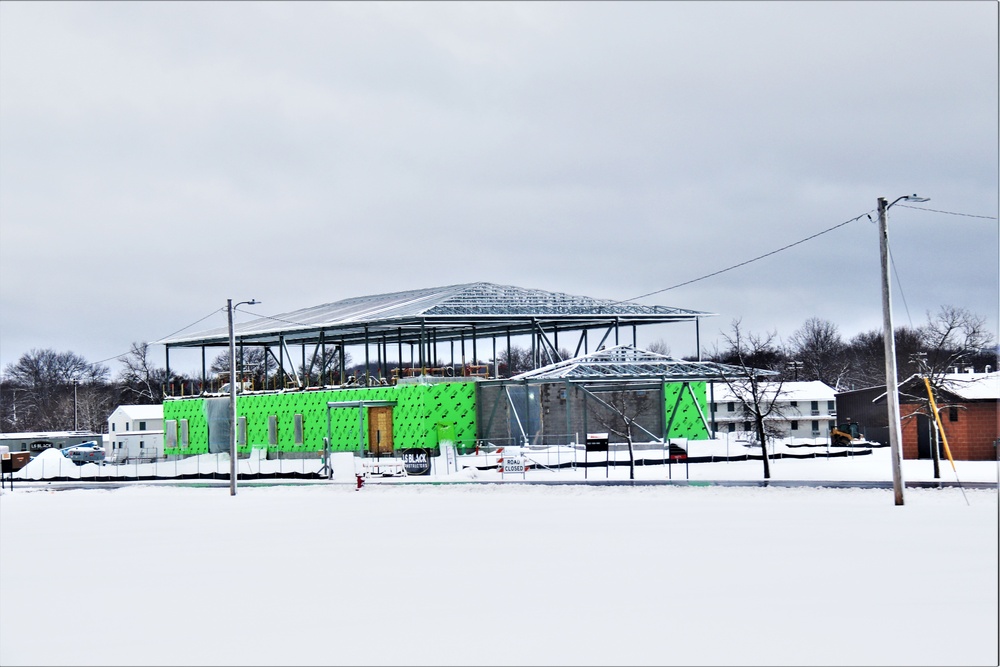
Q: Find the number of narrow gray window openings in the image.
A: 5